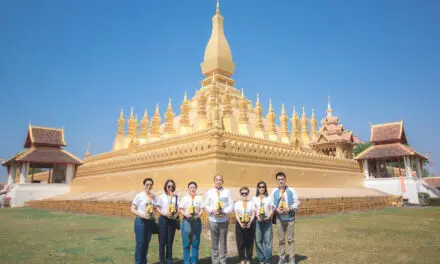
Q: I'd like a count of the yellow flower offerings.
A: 7